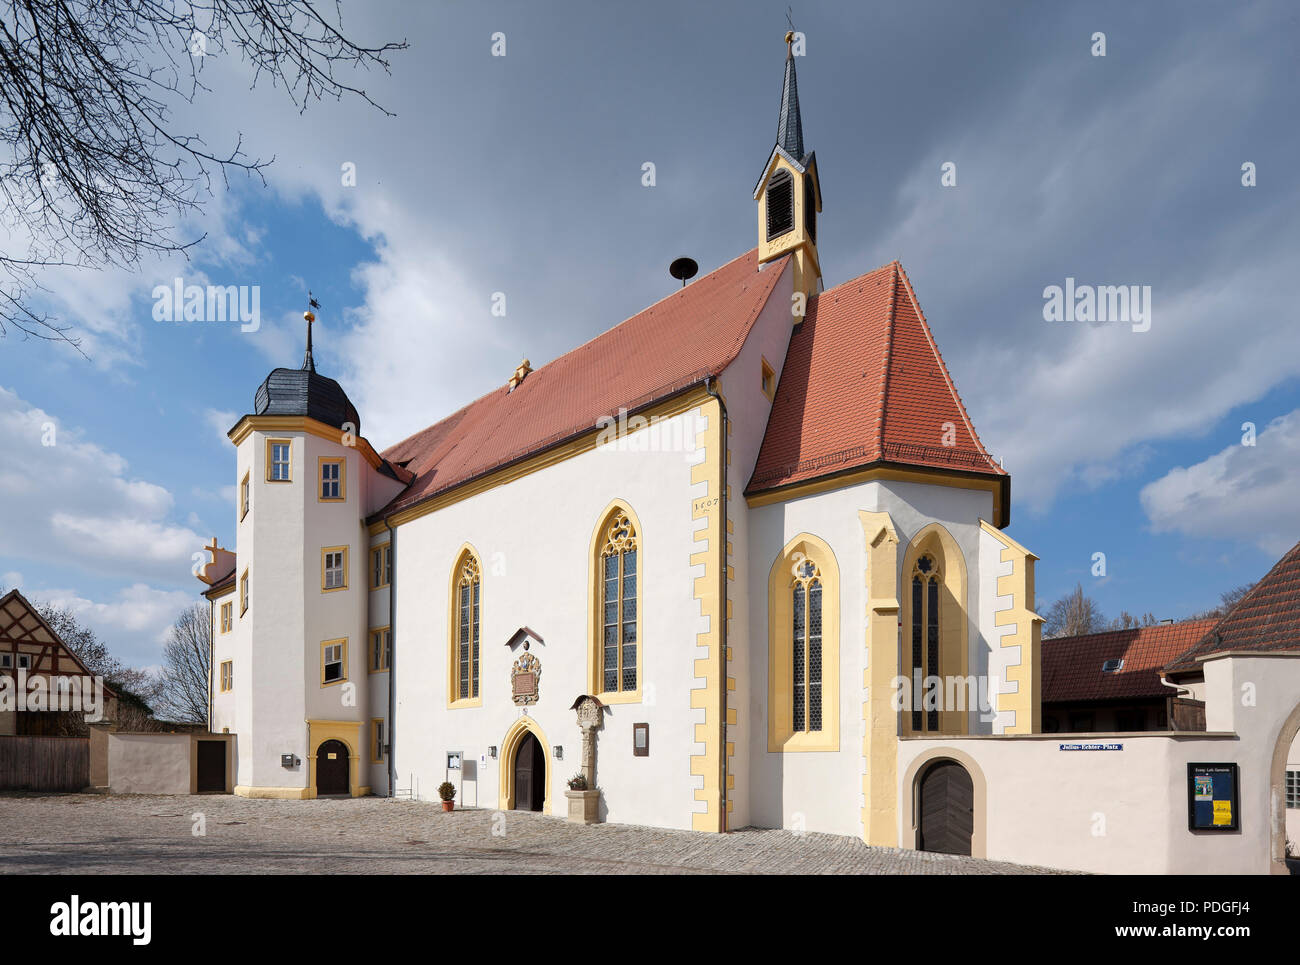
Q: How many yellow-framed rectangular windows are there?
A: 12